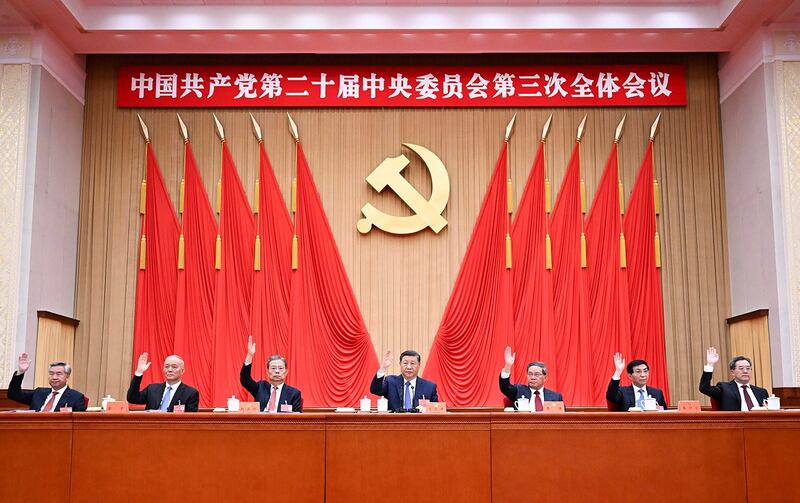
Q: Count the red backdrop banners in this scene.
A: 10